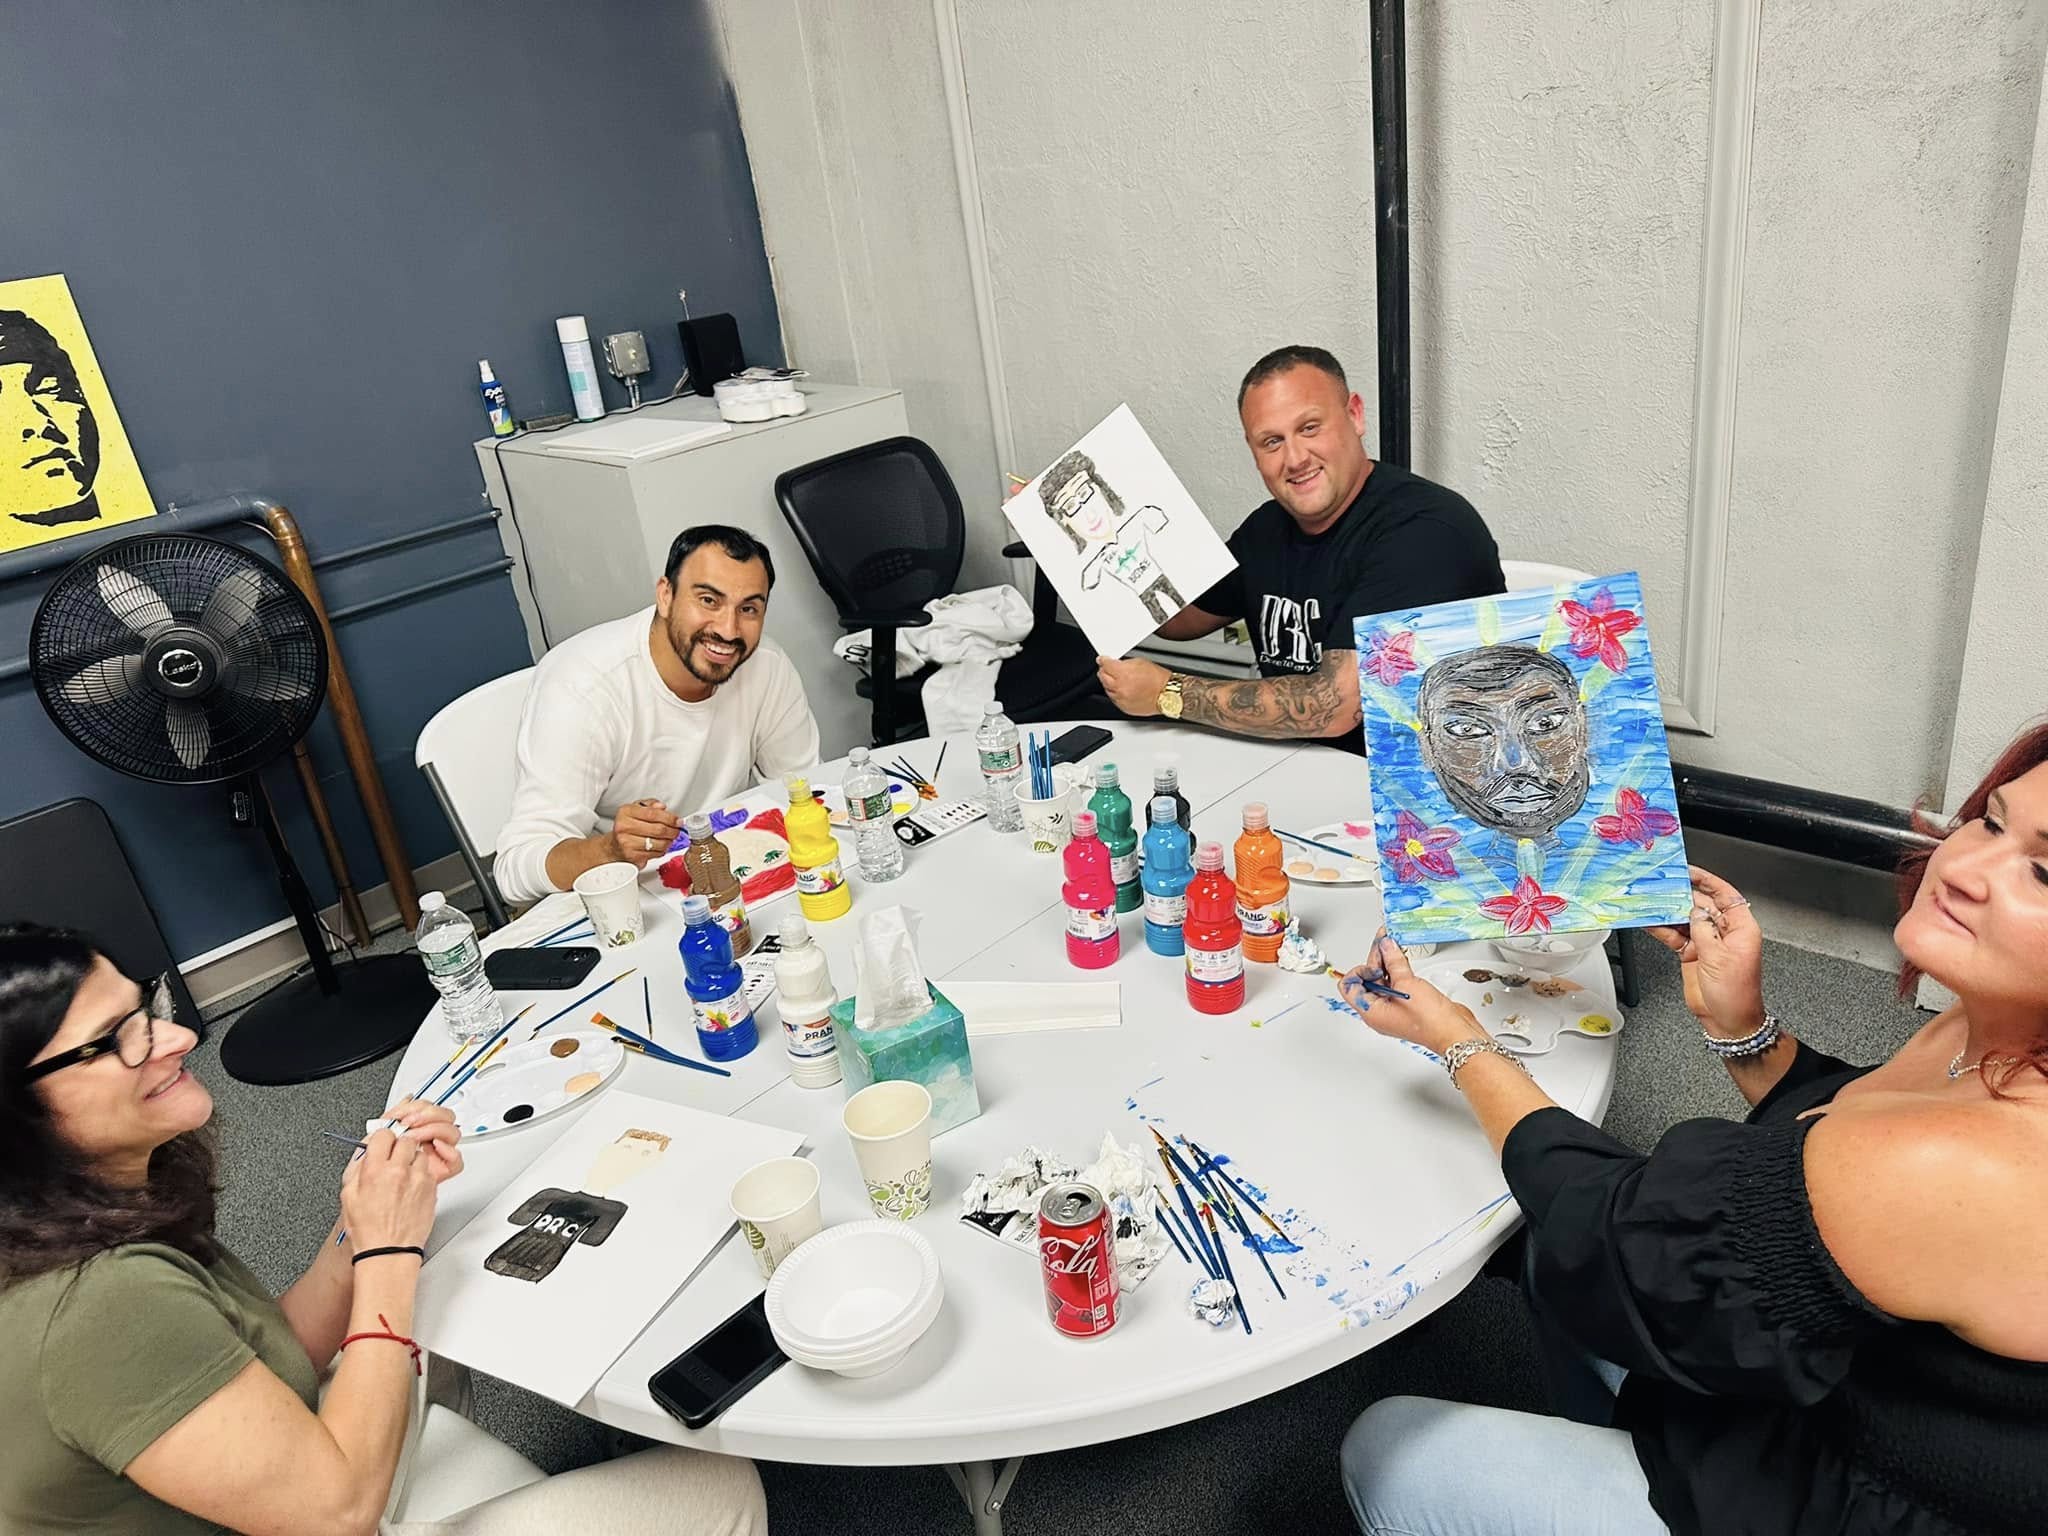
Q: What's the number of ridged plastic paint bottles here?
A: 10